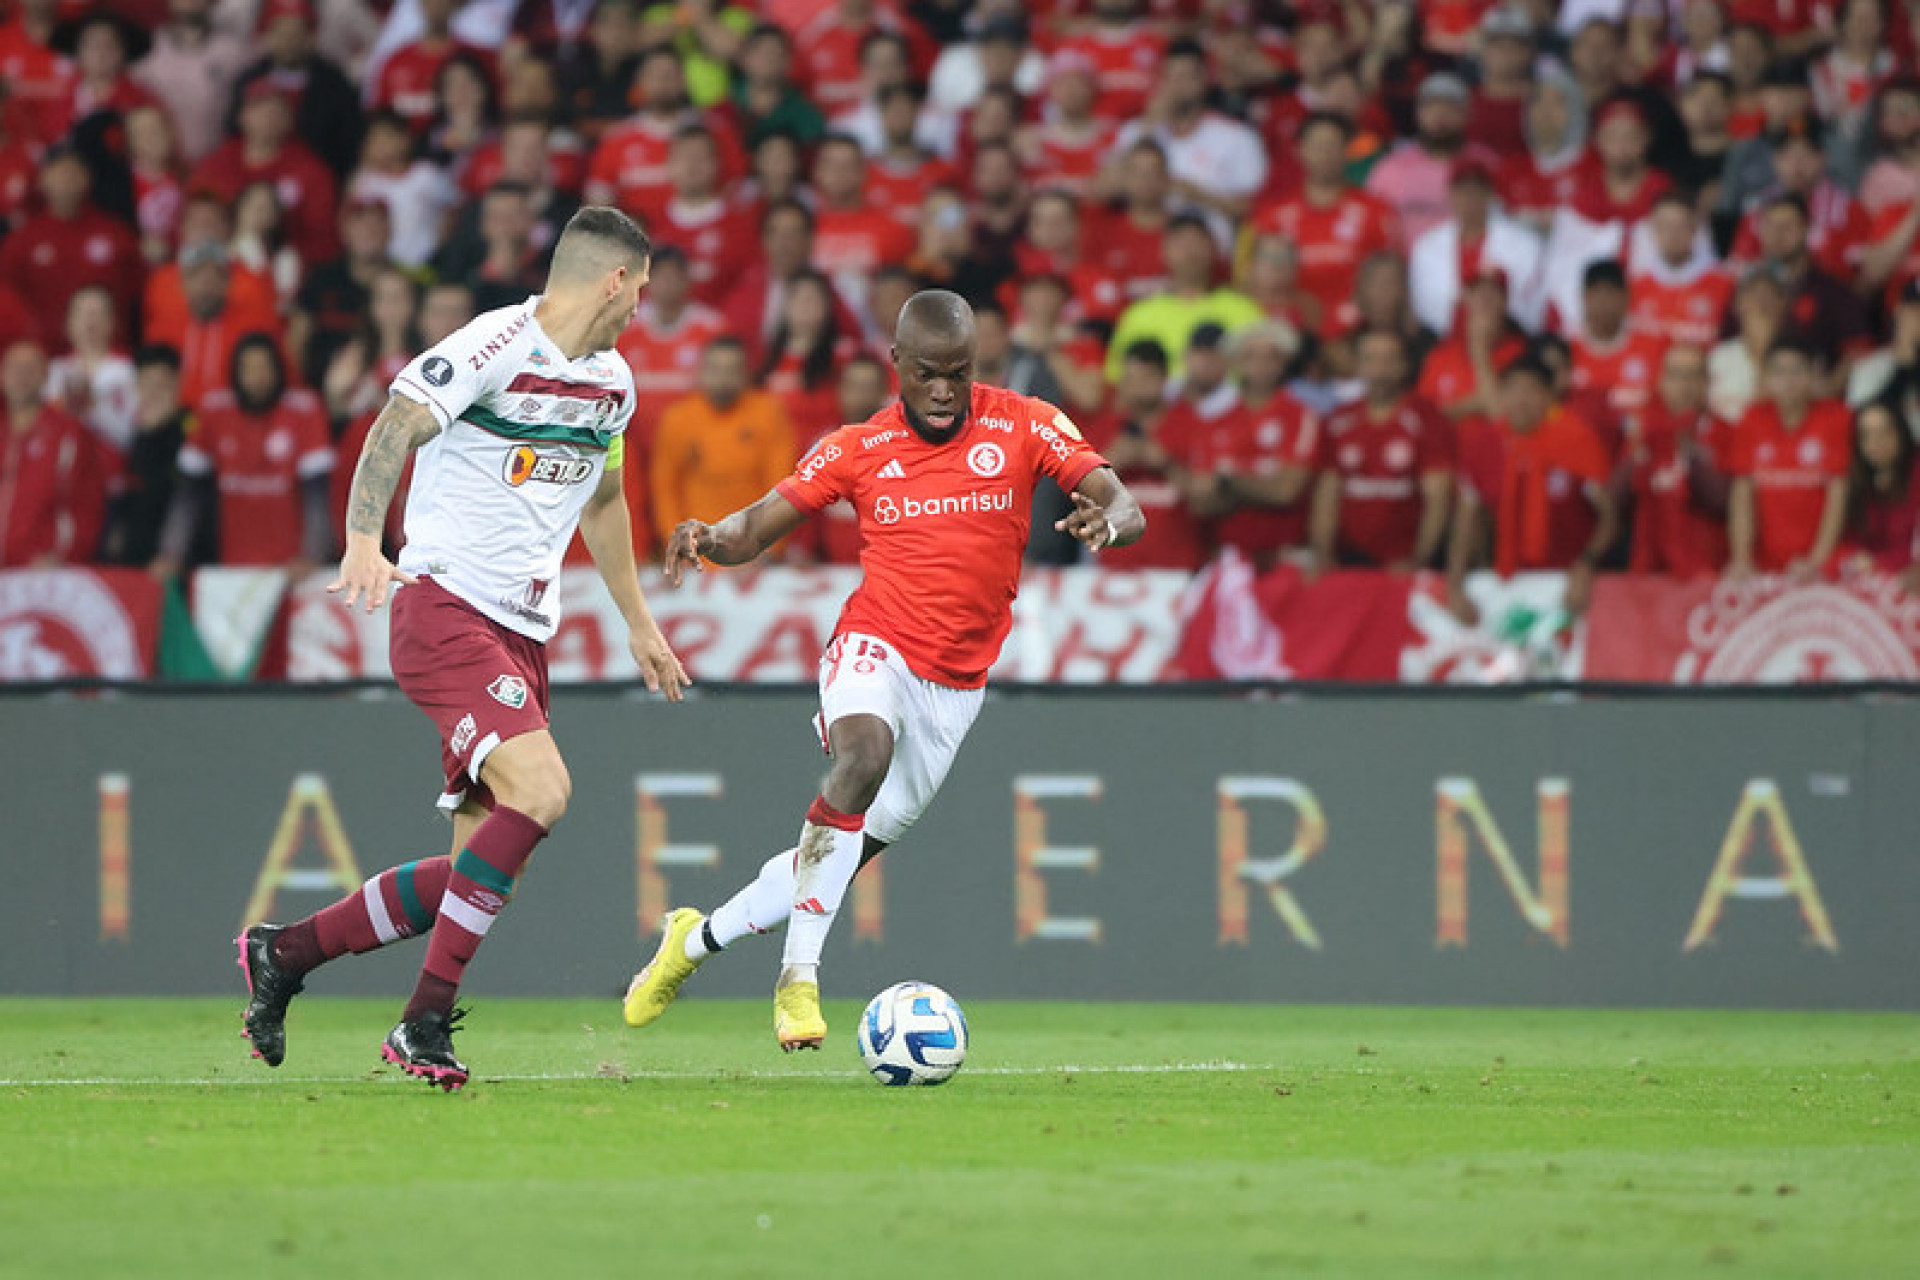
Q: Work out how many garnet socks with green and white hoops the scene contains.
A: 2